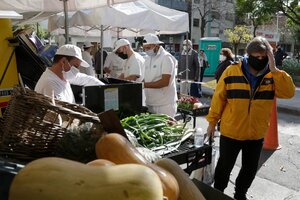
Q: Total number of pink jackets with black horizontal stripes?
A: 0